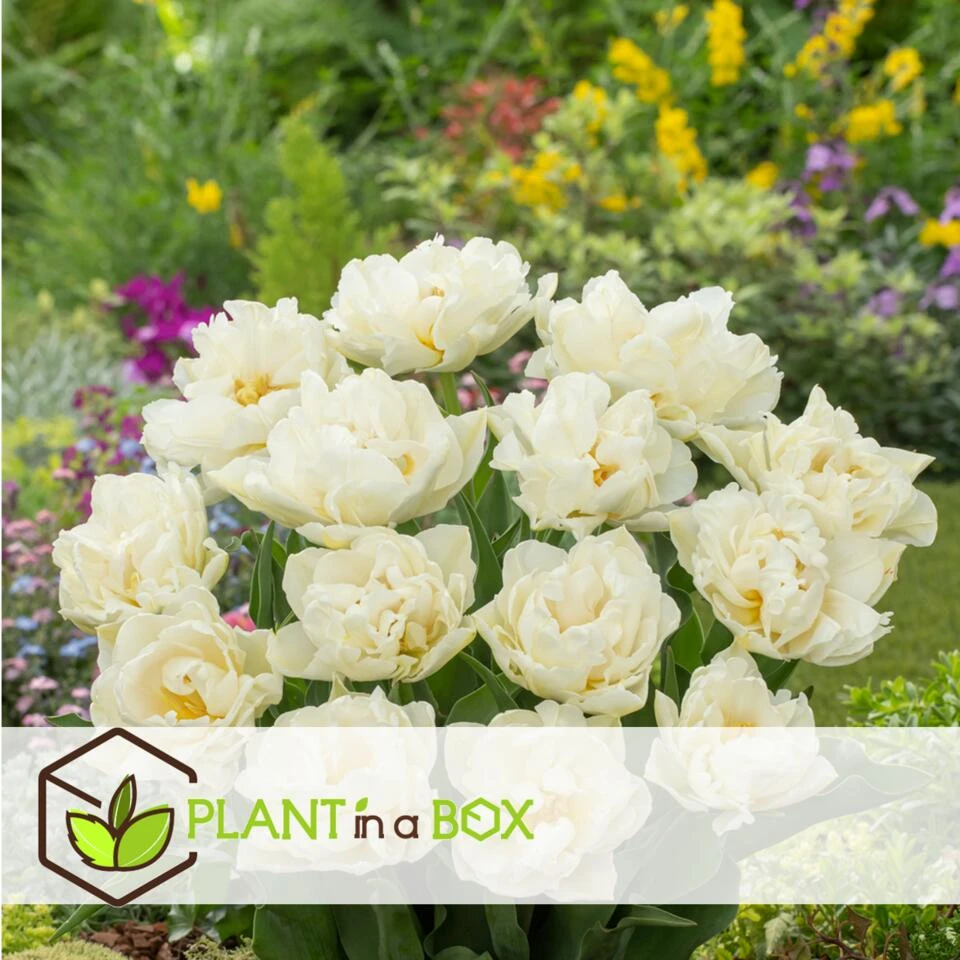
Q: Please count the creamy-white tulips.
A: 14